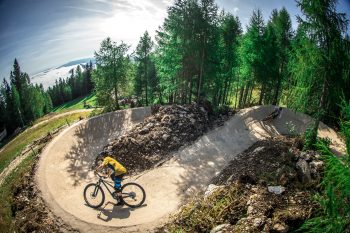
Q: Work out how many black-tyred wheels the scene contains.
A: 2